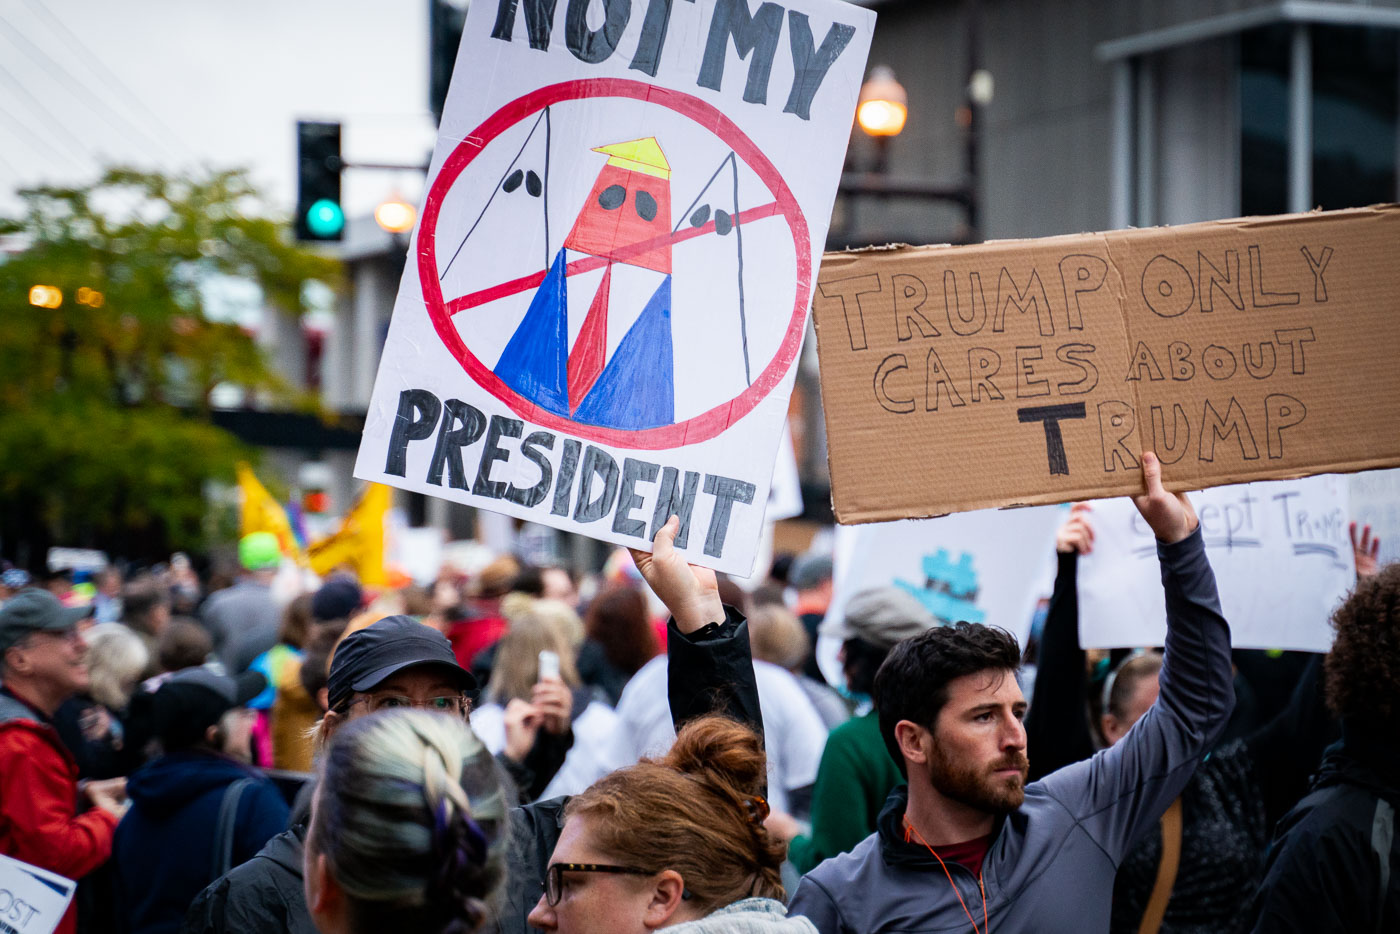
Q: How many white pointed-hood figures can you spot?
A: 2